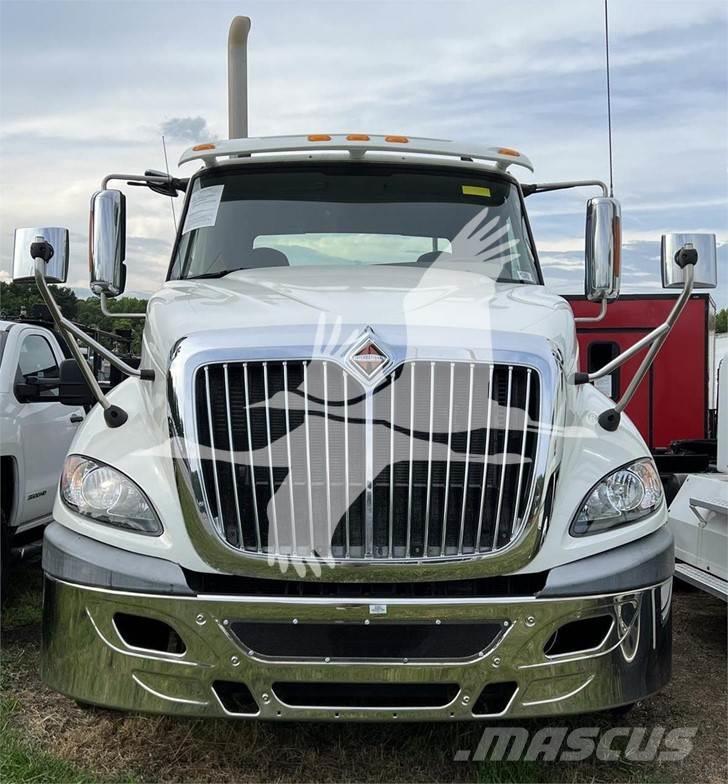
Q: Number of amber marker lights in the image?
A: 5